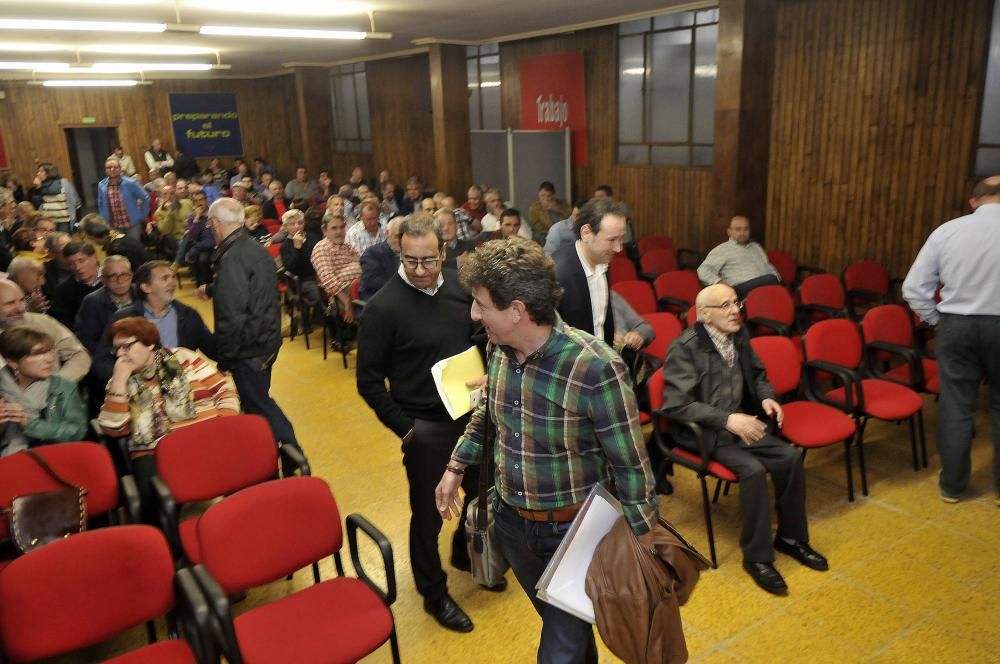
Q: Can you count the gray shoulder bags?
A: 1